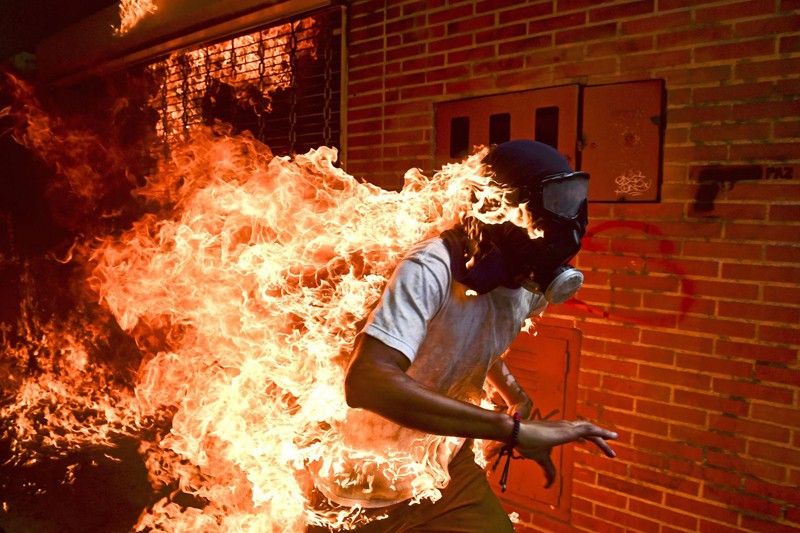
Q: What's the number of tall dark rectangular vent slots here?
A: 3